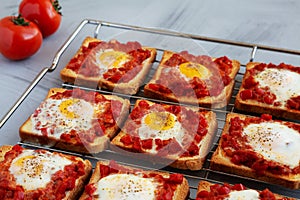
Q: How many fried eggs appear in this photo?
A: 9